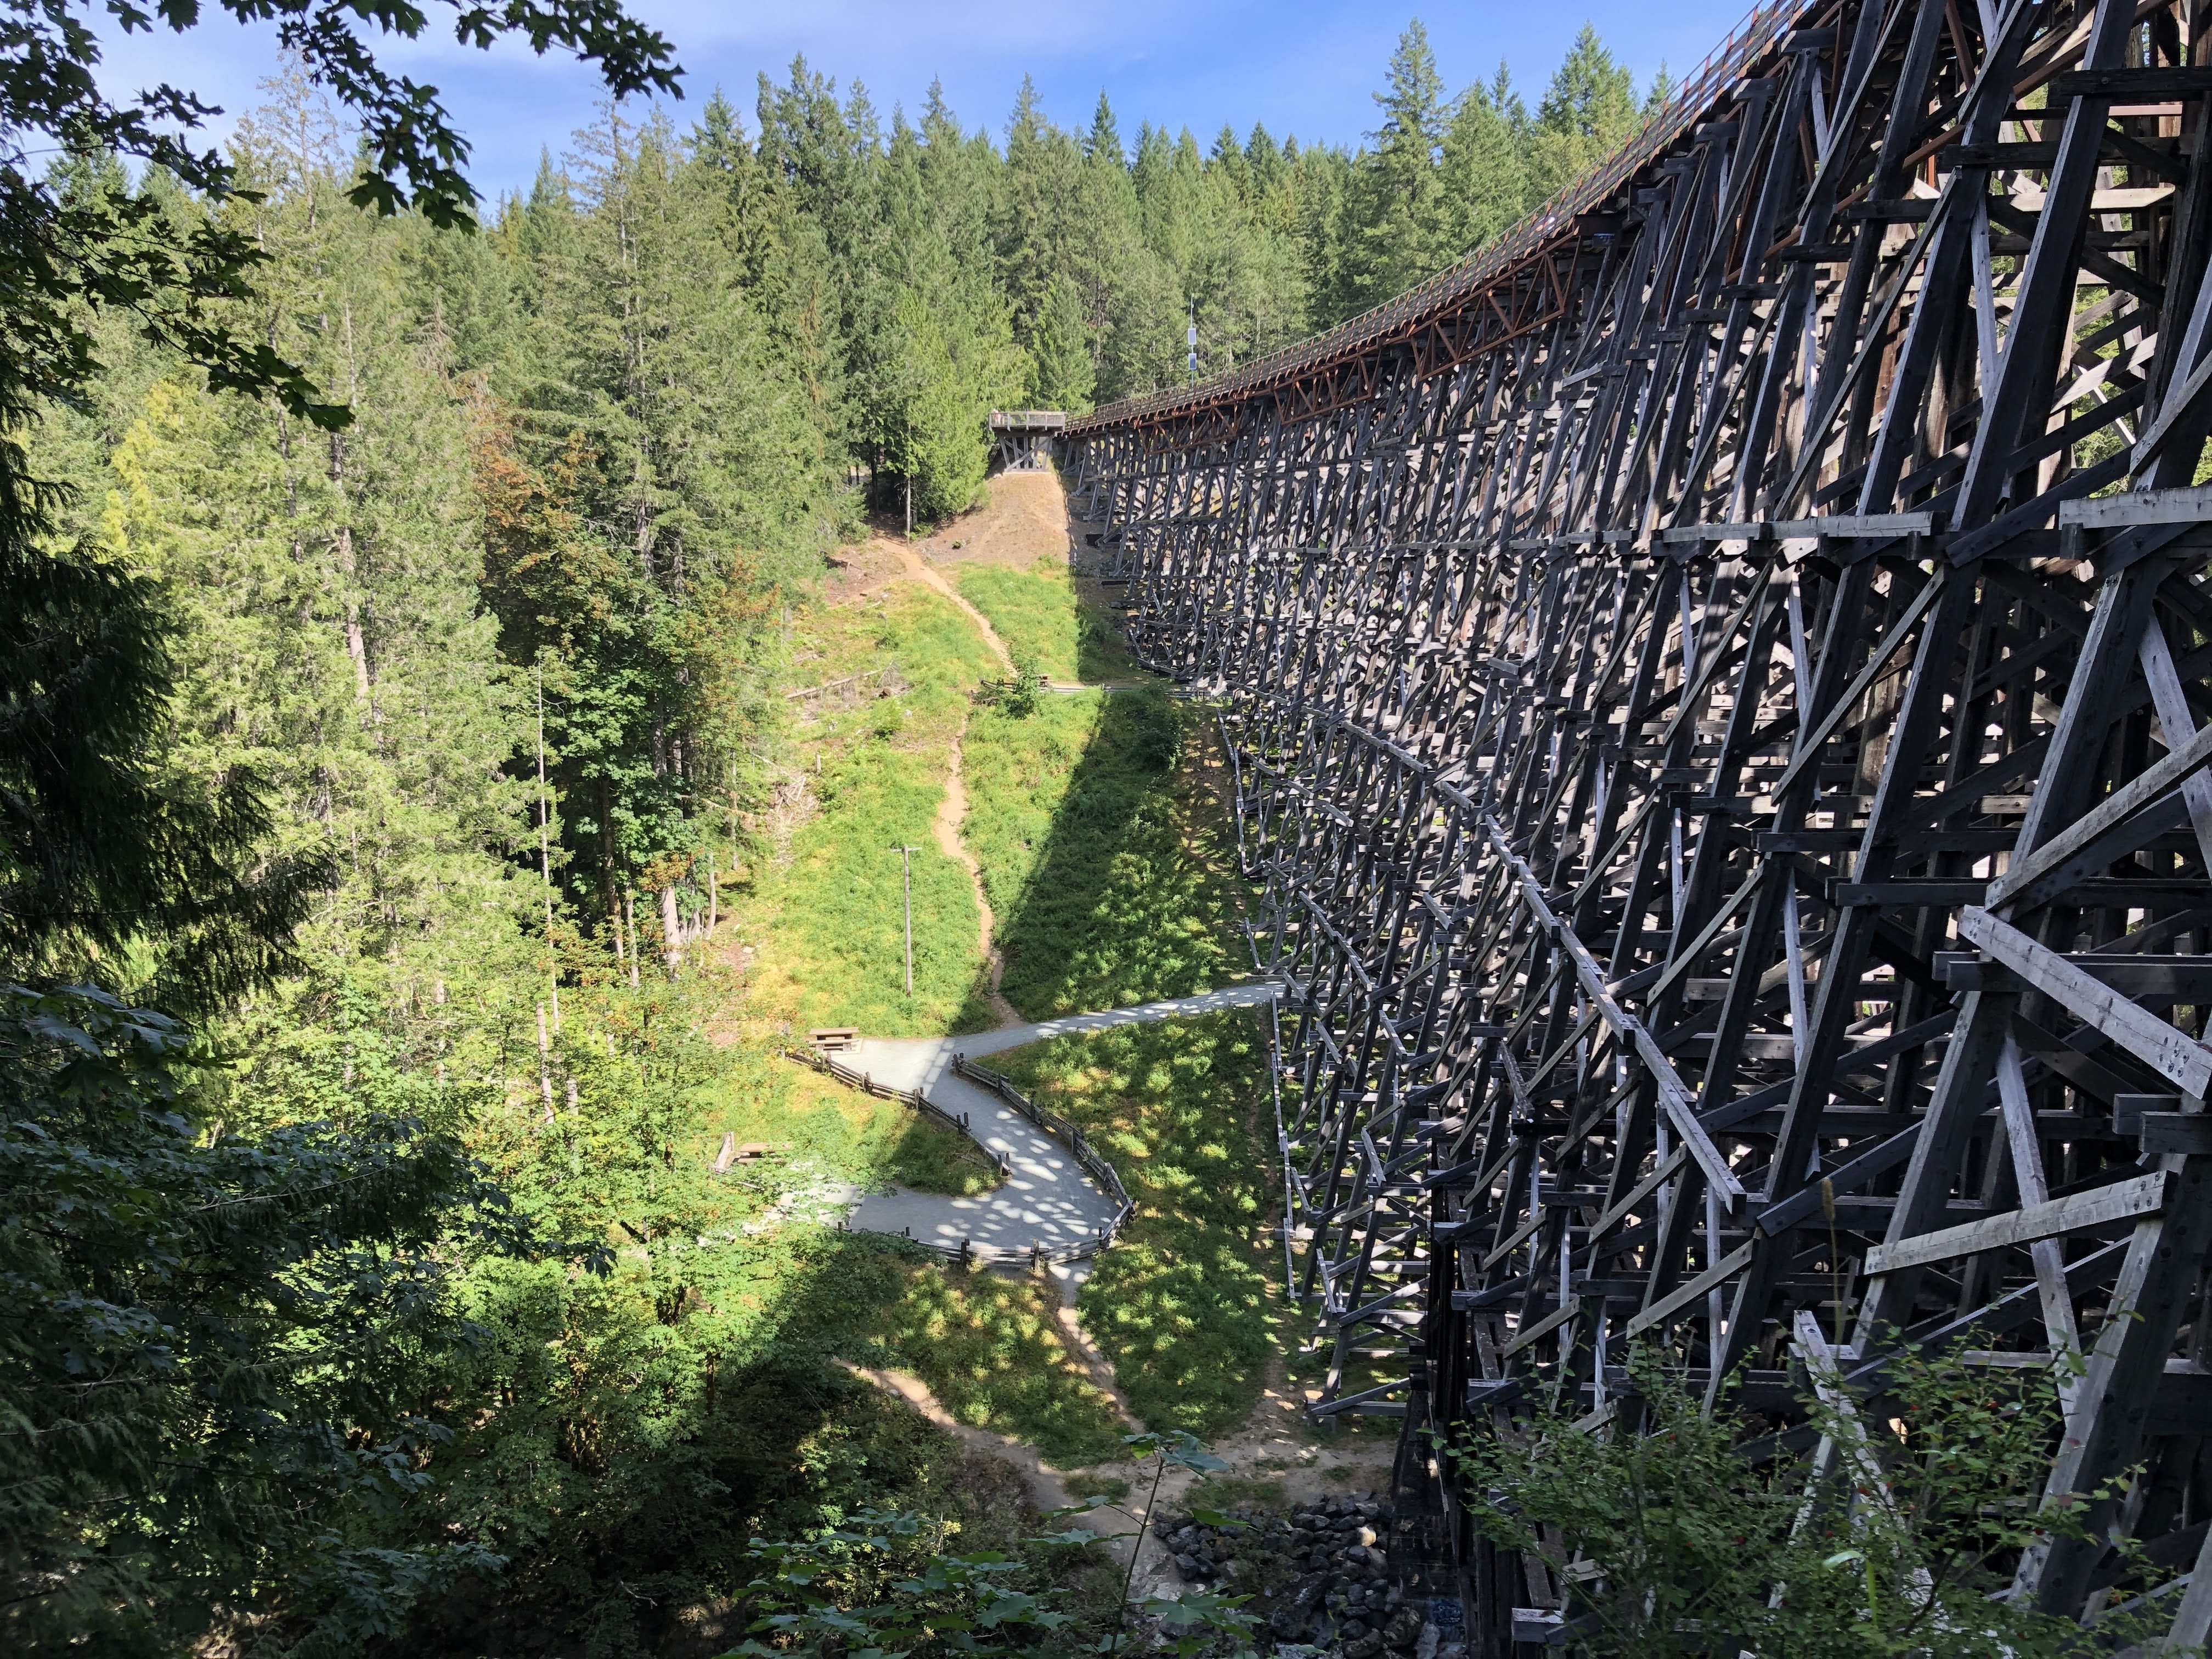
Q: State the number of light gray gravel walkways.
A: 1